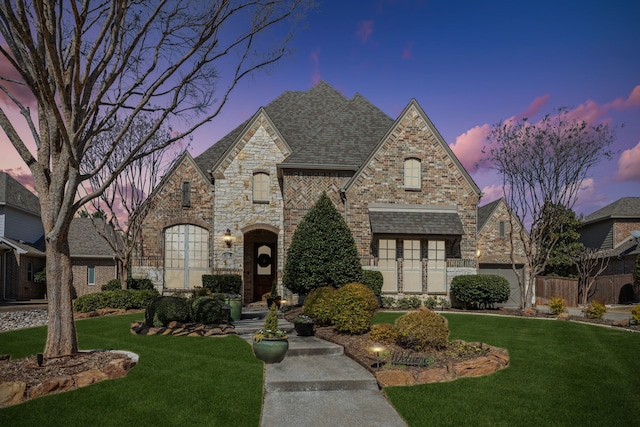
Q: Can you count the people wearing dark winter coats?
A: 0